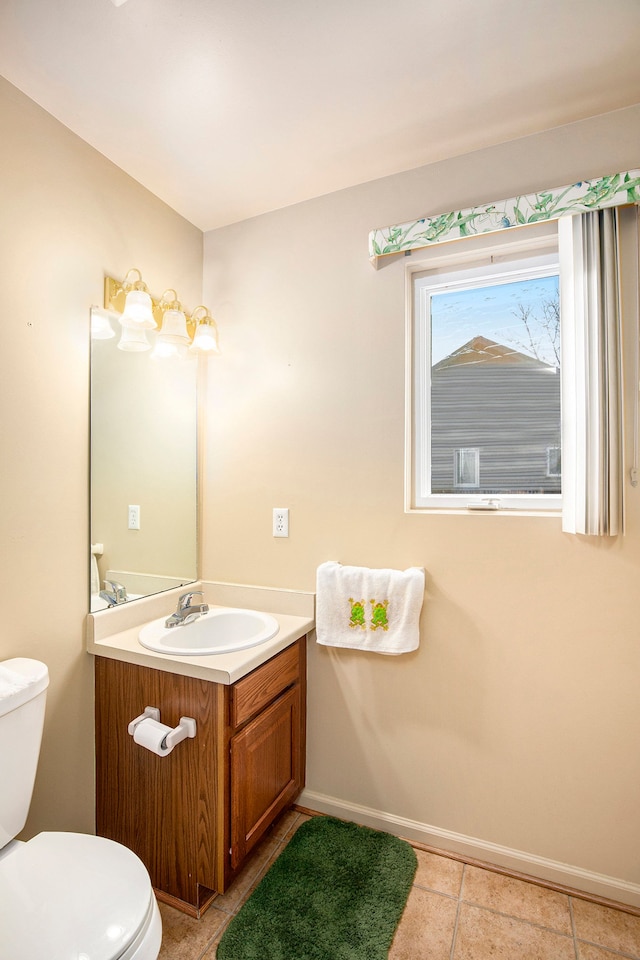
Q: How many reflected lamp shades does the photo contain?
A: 3